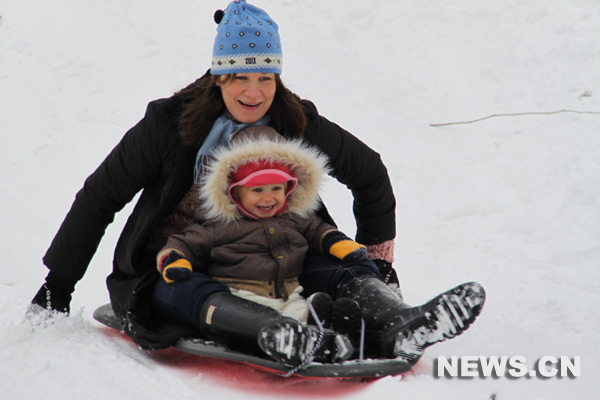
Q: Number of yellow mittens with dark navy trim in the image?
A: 2